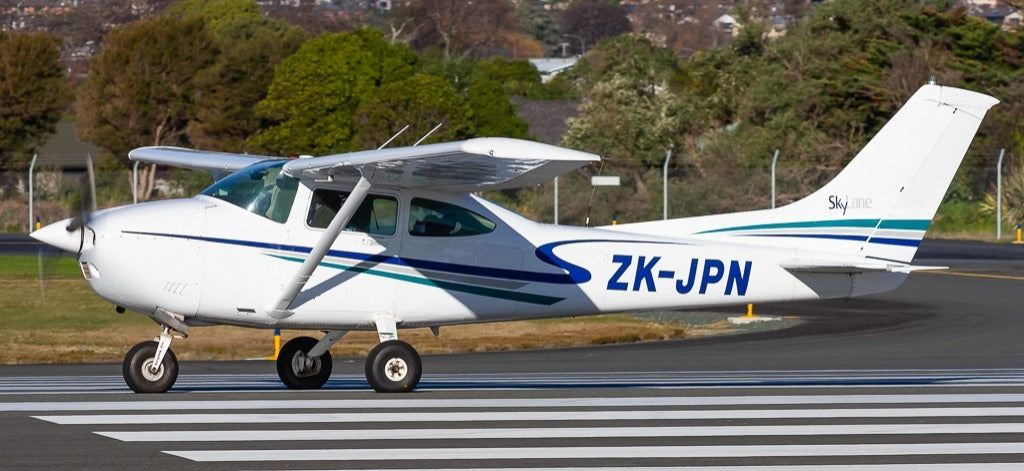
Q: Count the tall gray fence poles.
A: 6